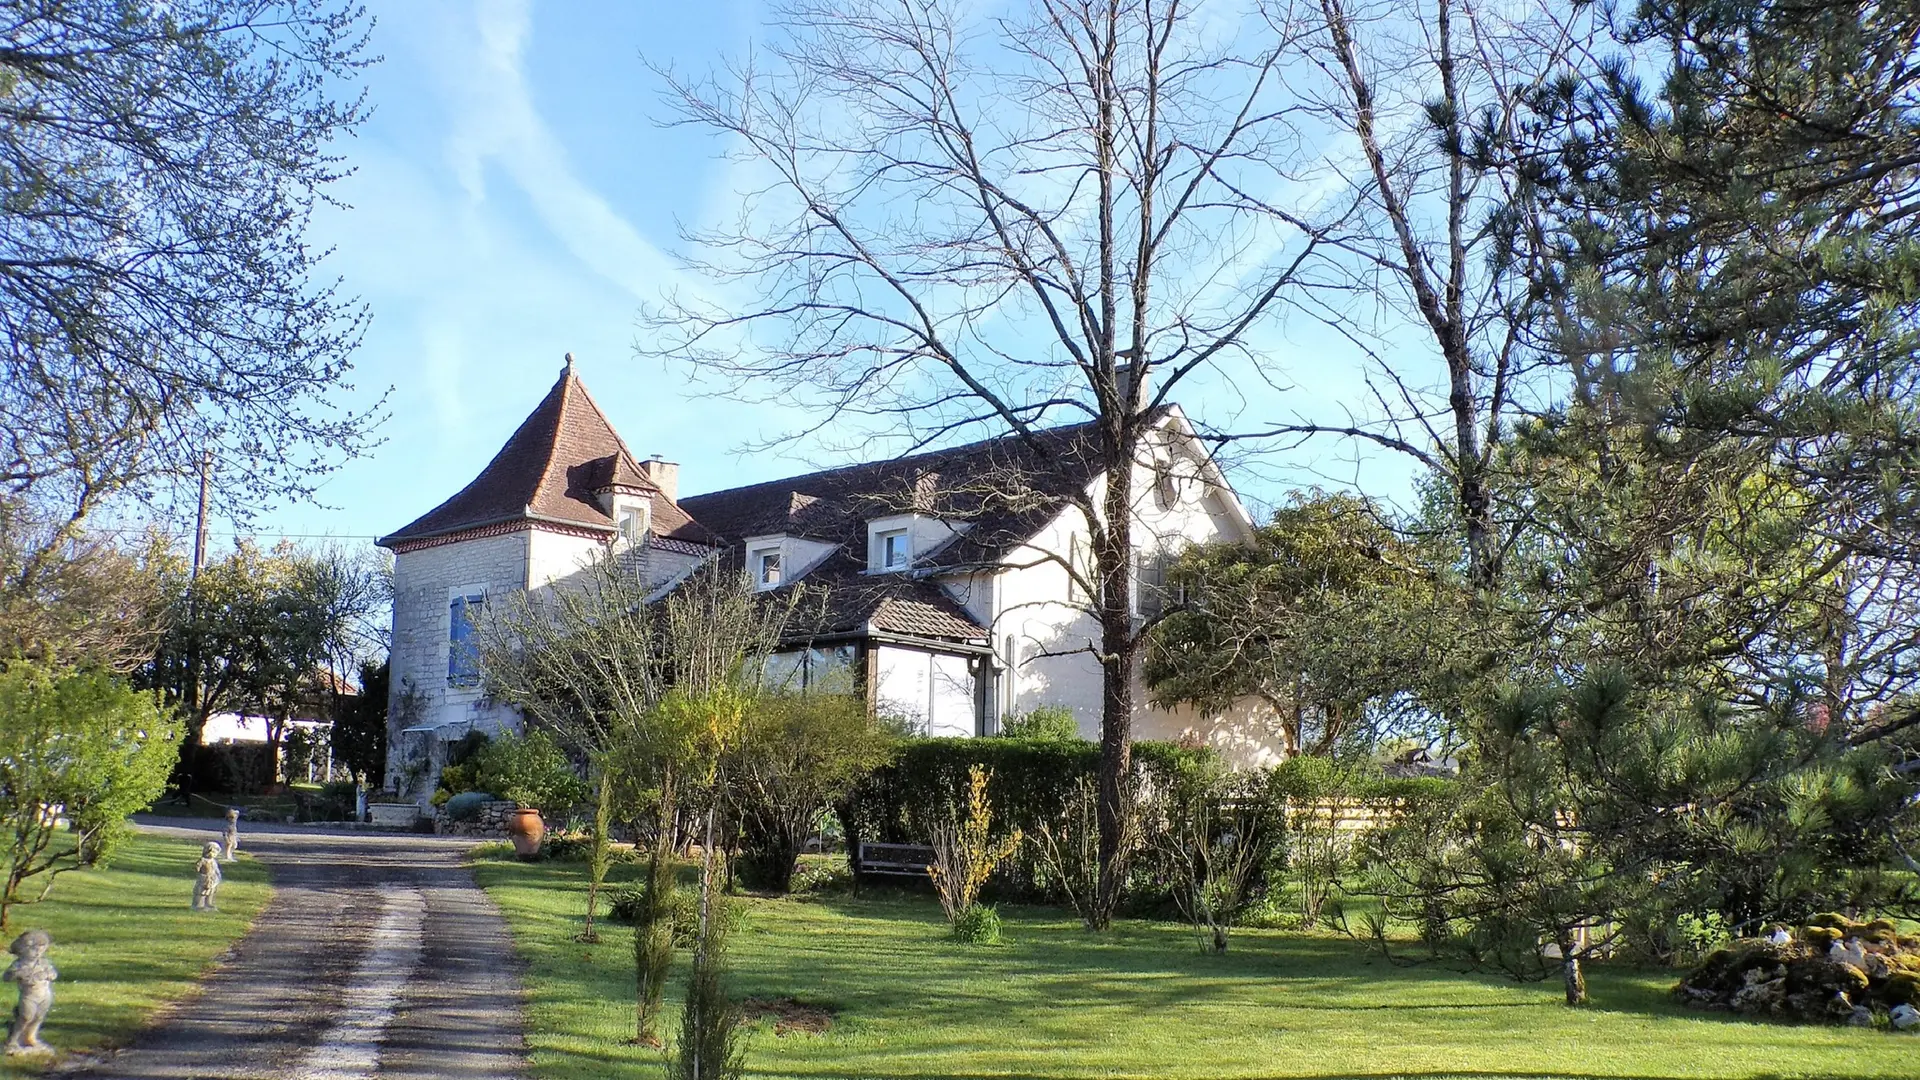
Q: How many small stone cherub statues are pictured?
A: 3